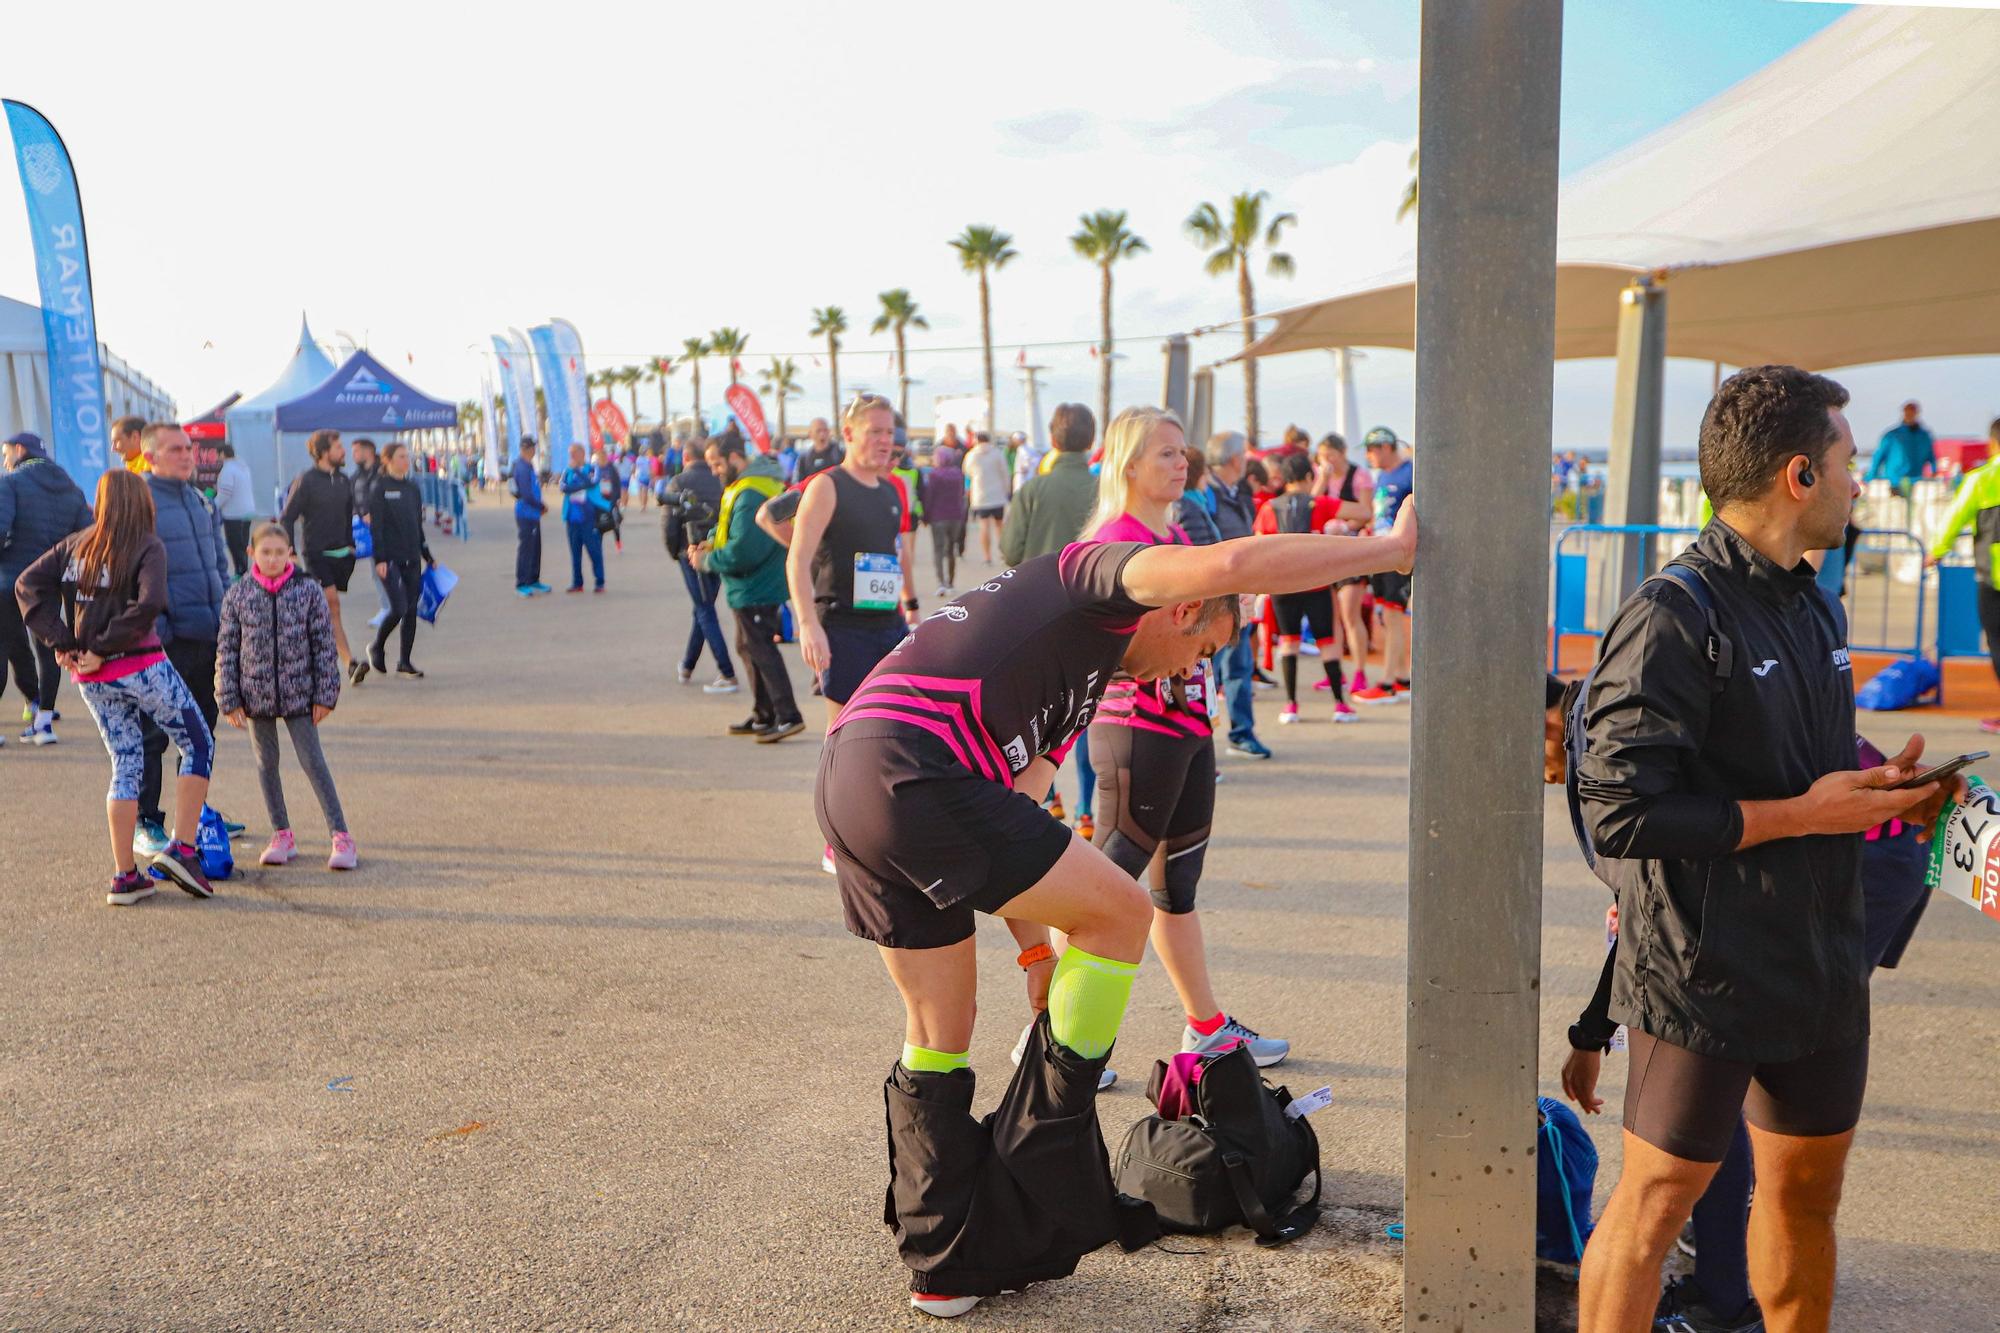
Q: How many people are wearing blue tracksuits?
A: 2